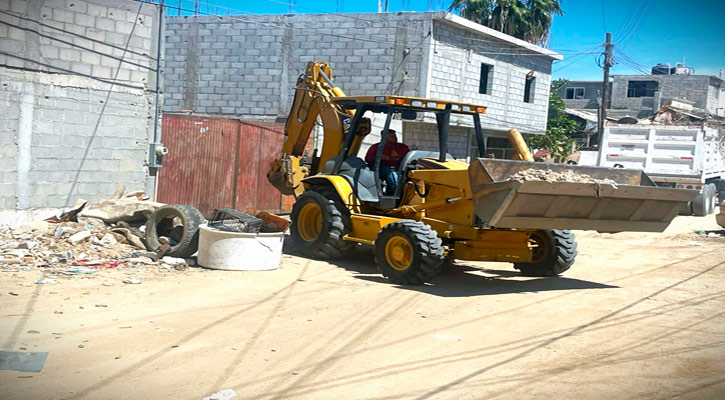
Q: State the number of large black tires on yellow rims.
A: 3